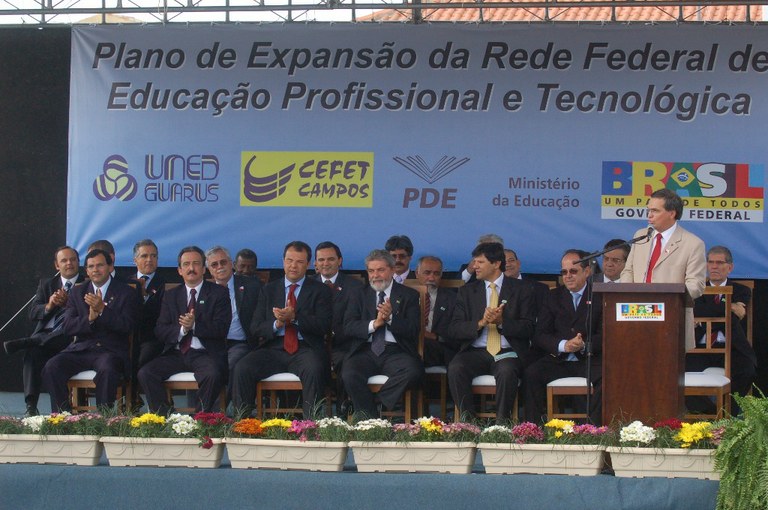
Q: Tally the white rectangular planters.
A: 6